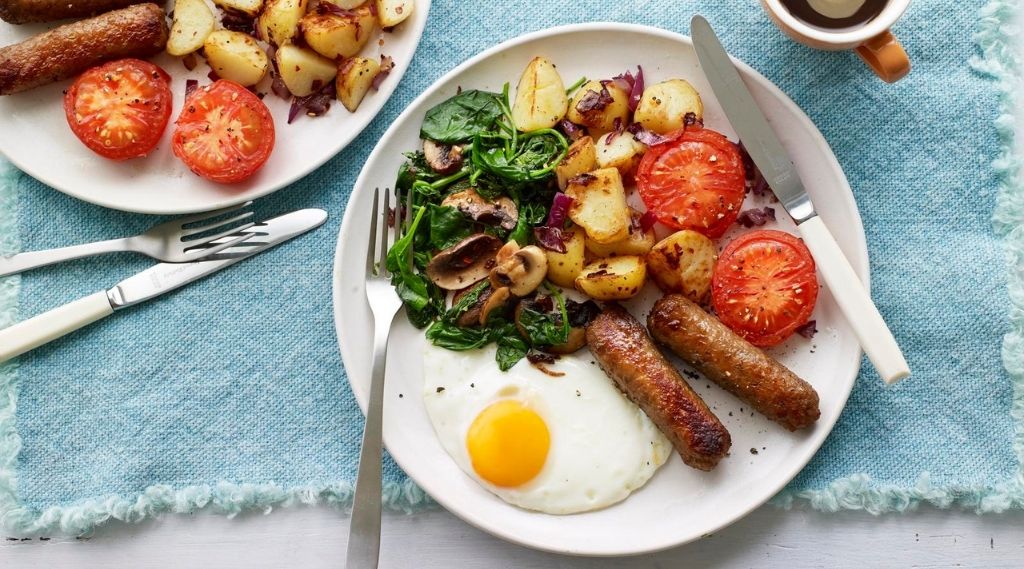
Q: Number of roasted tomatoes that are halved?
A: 4